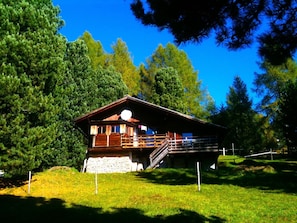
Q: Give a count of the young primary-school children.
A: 0